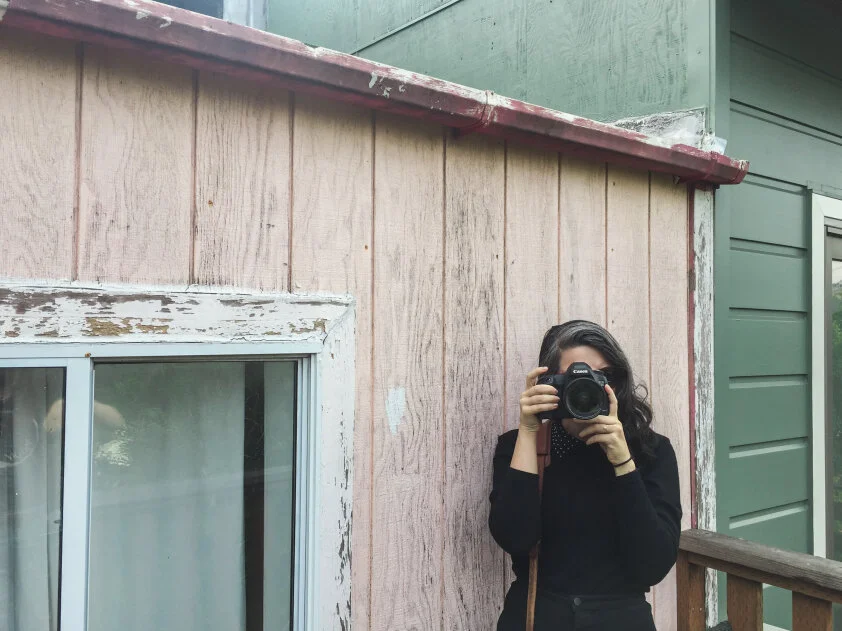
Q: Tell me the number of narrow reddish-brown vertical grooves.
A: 9